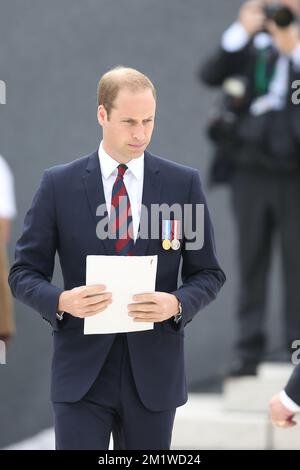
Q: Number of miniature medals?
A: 2